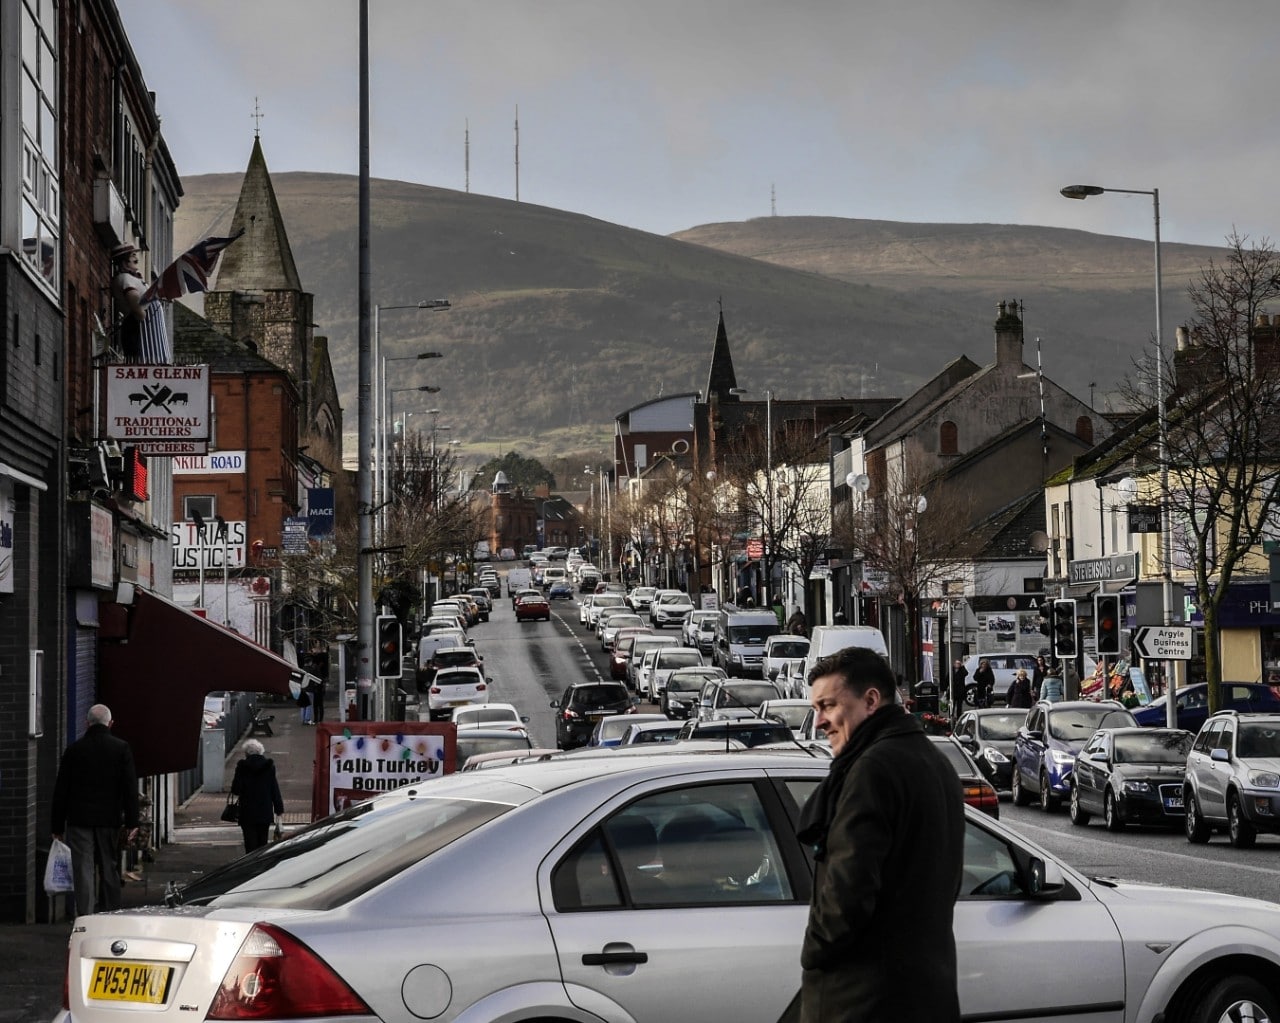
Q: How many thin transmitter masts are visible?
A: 3